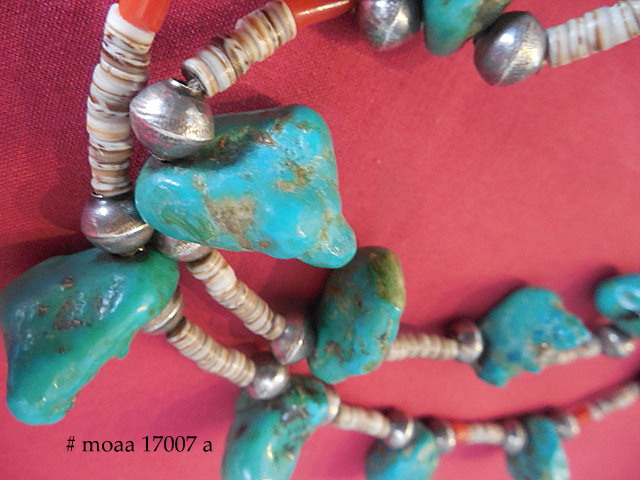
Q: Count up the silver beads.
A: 15